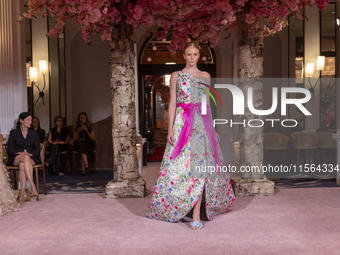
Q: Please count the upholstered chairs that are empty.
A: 3